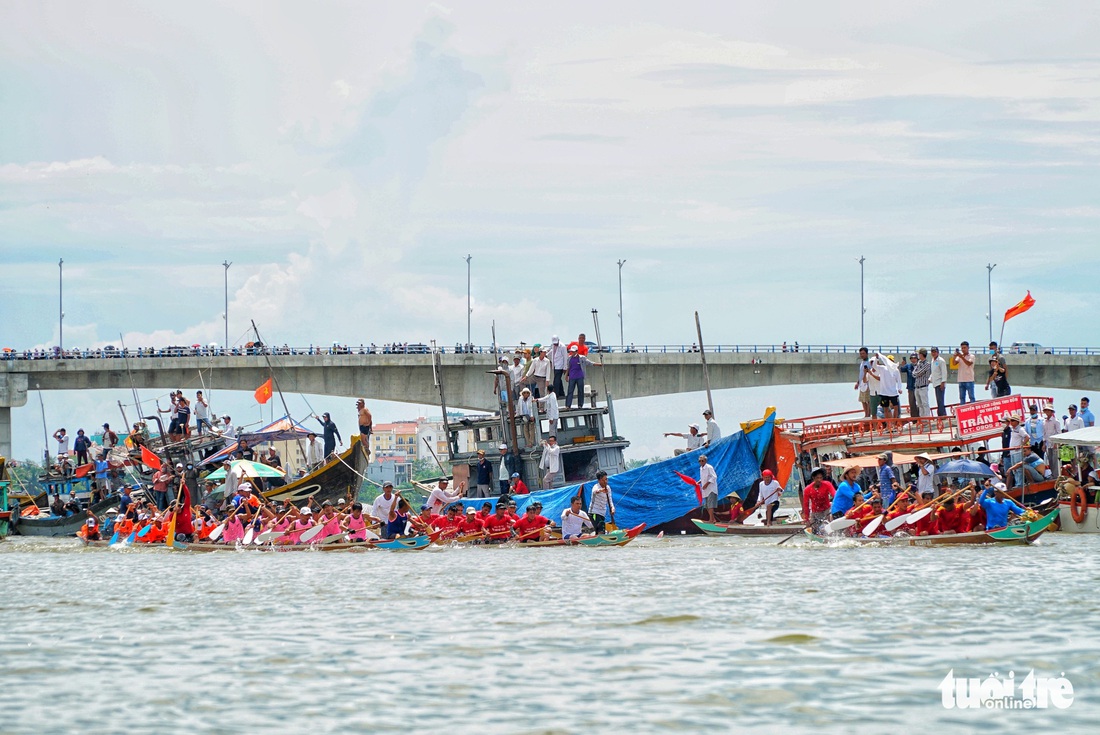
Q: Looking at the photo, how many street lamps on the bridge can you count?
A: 6